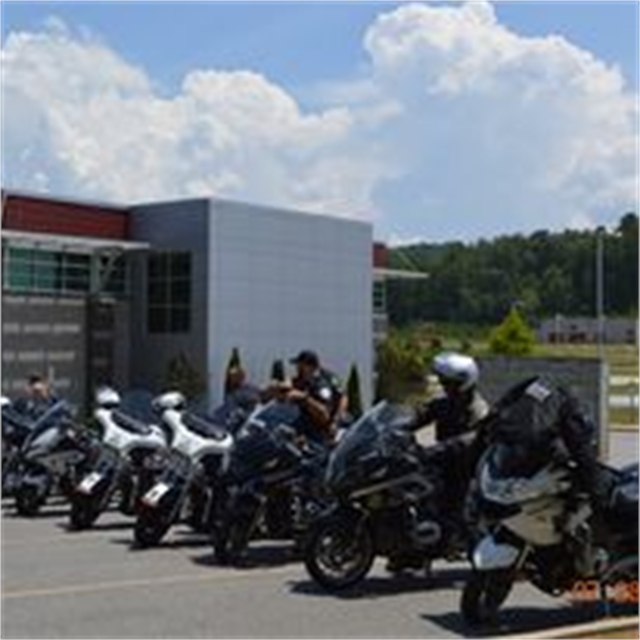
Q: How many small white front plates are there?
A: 2